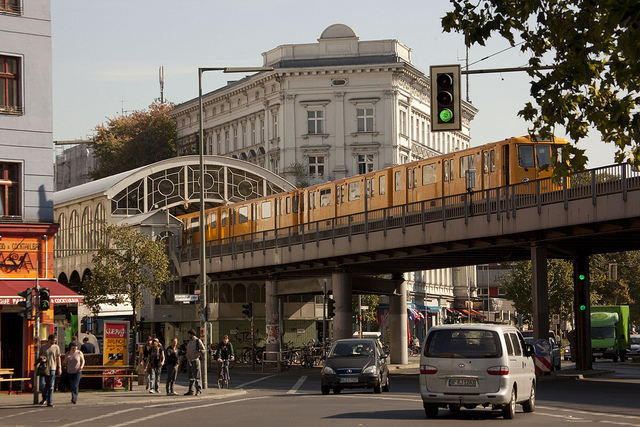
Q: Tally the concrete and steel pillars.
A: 5